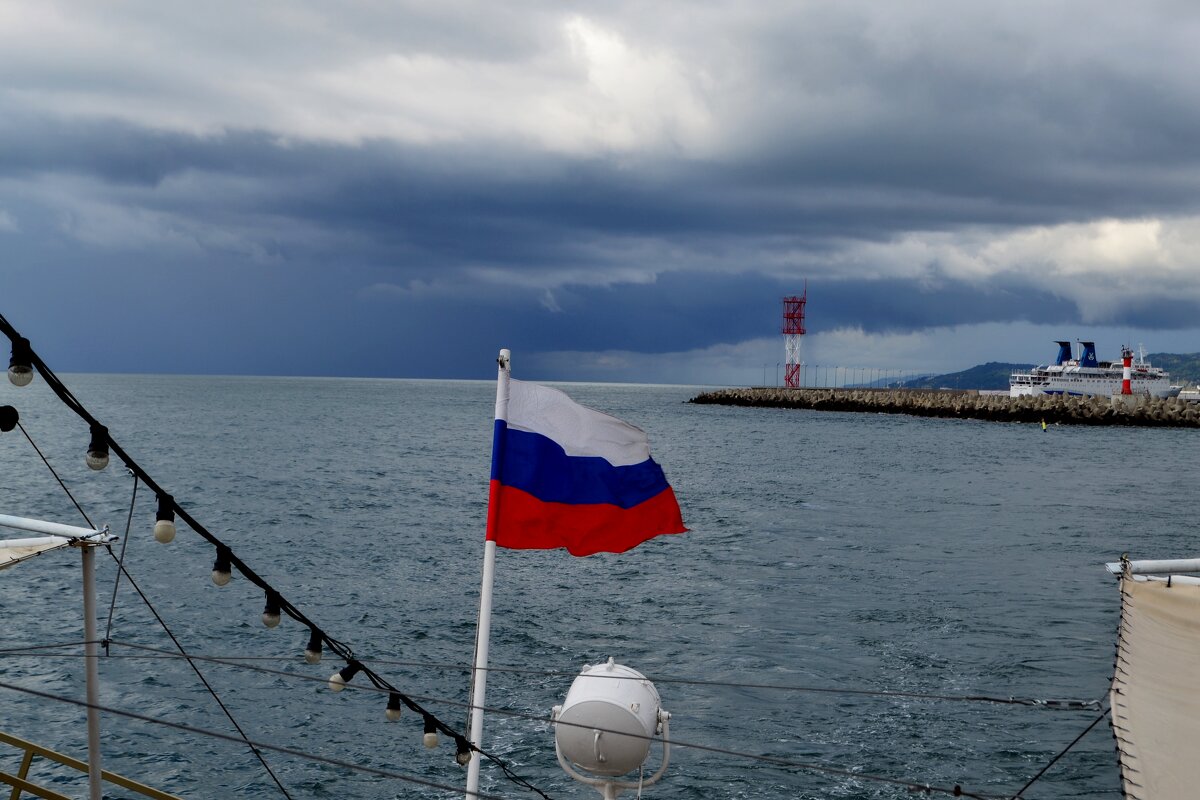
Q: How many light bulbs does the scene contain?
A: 10